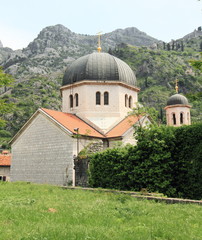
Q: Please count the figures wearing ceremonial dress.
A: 0